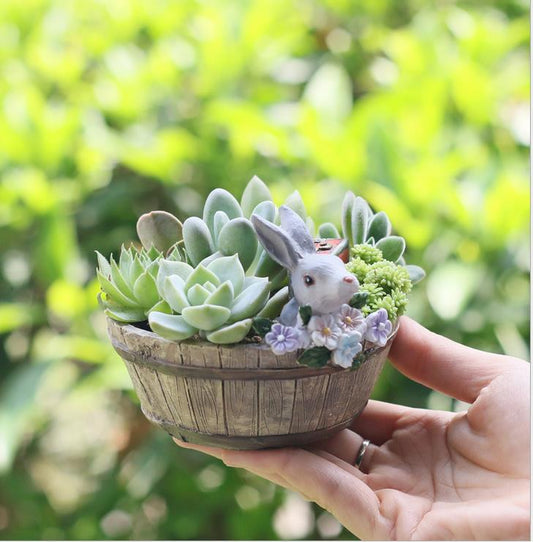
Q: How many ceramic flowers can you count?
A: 5